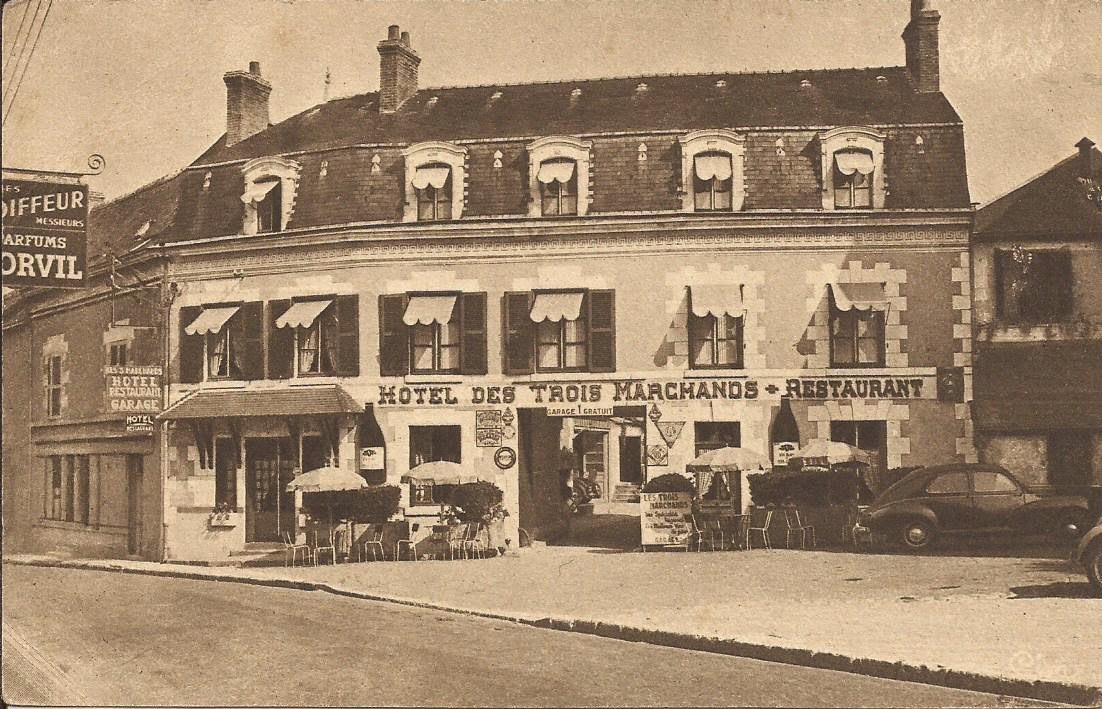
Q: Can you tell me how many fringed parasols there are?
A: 4